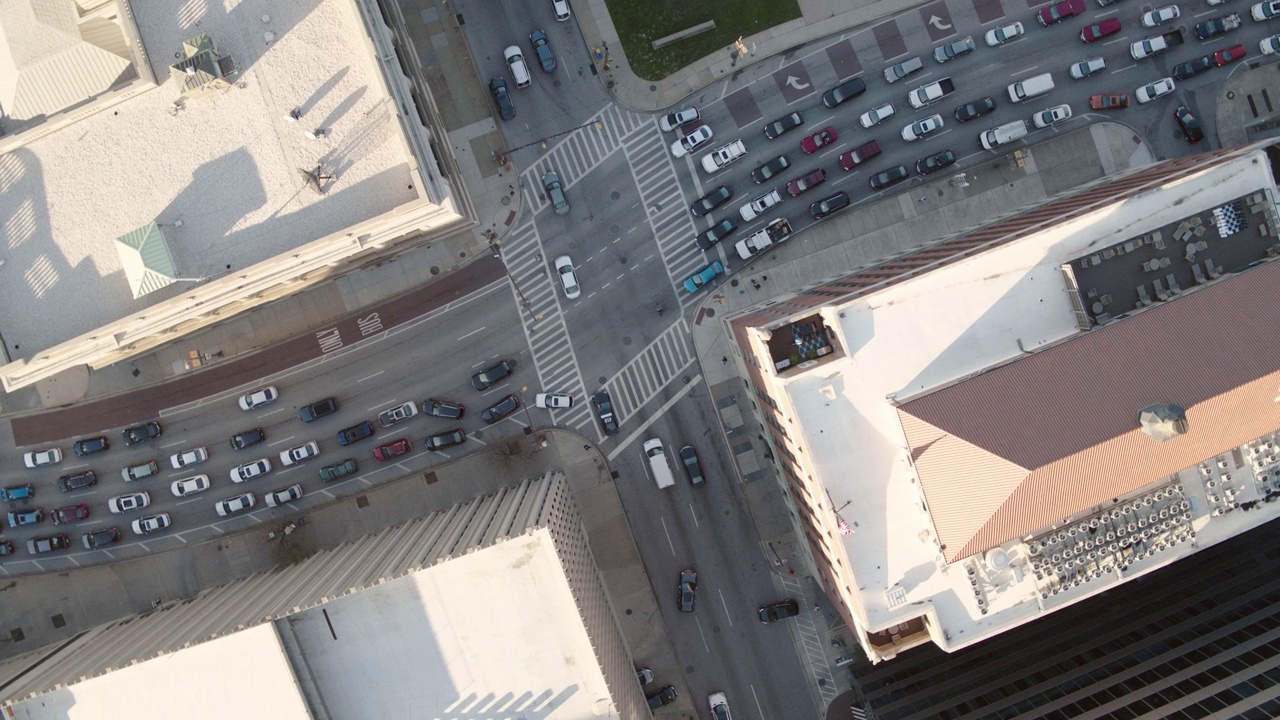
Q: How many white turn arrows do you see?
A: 2